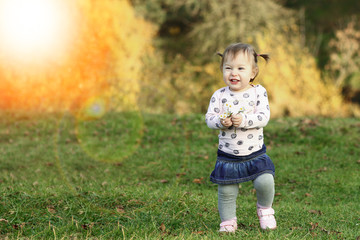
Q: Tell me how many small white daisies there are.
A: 7